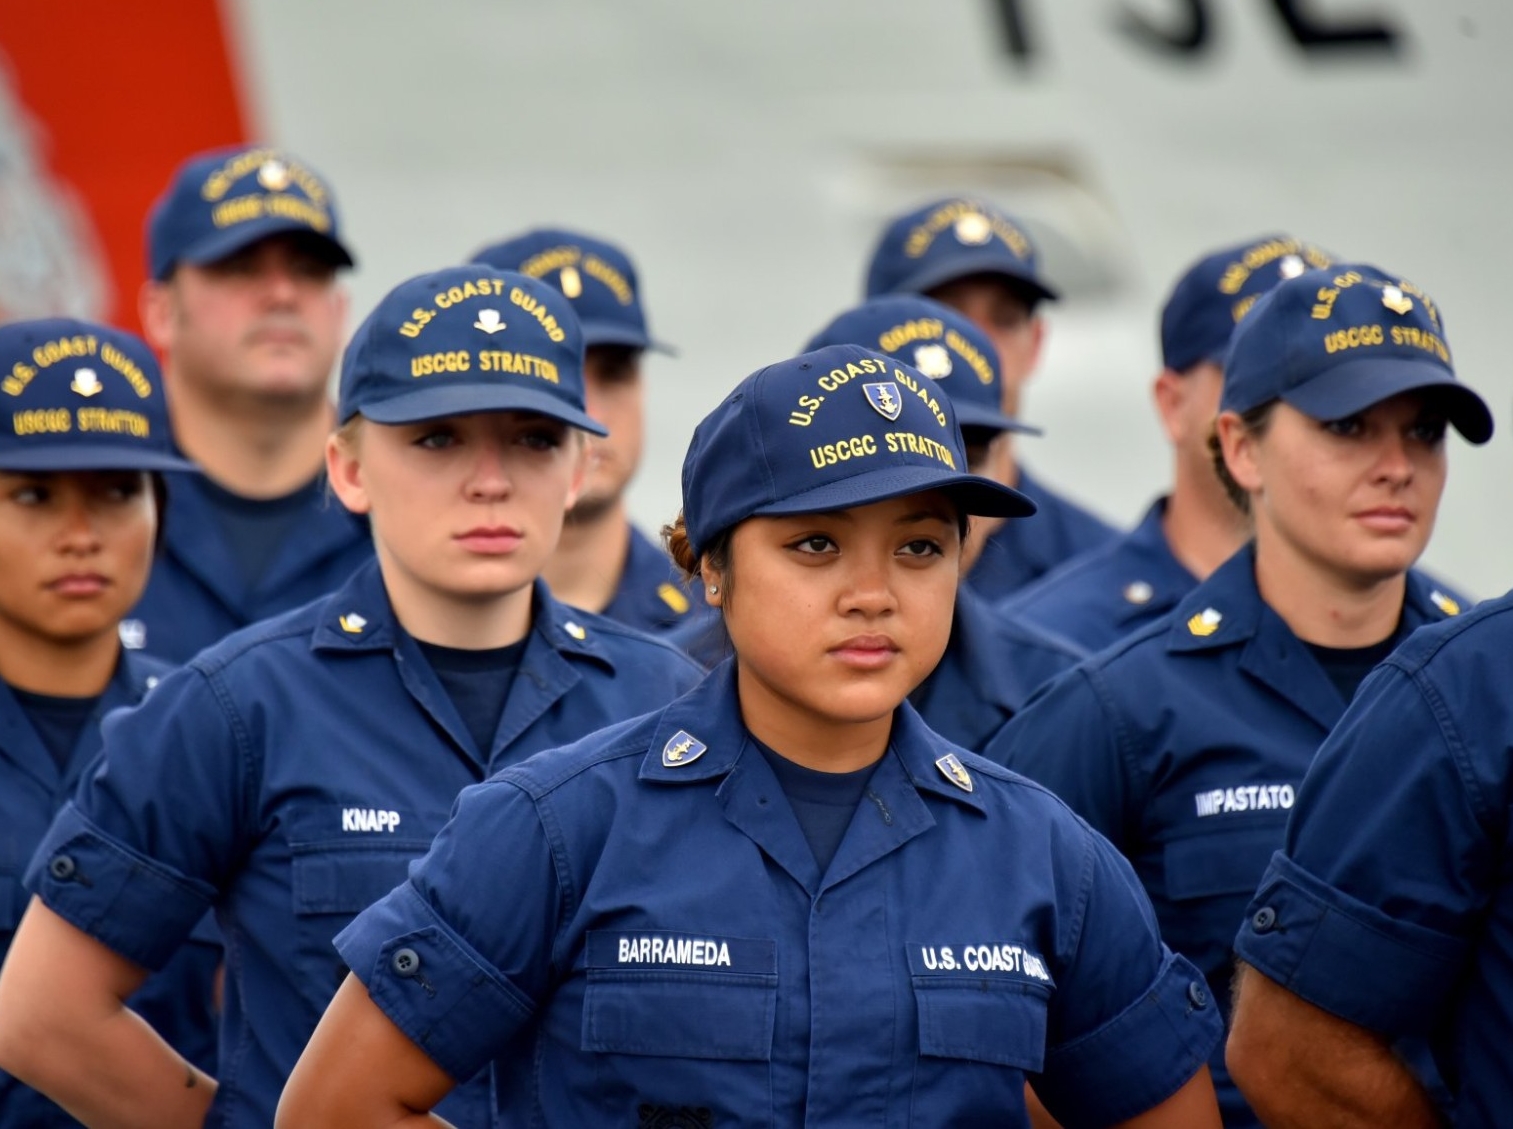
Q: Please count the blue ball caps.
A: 9